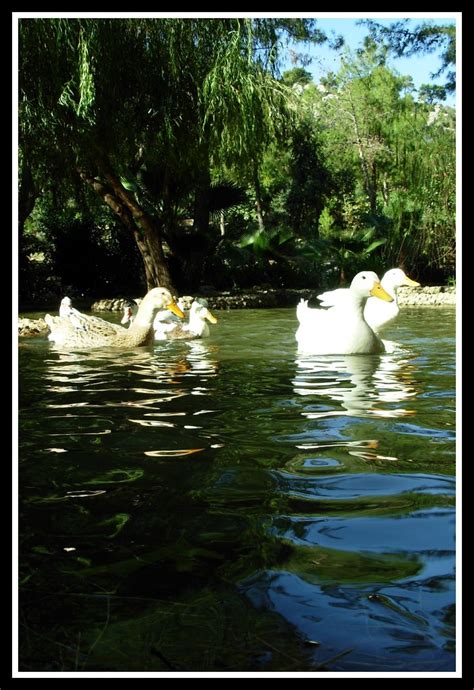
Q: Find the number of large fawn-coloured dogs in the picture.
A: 0